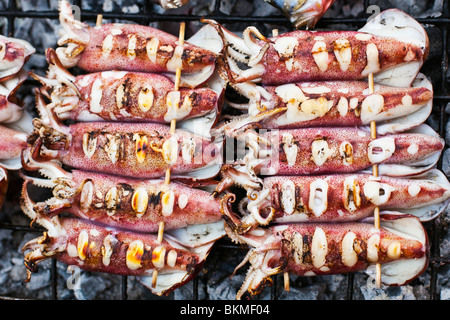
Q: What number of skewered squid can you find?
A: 10